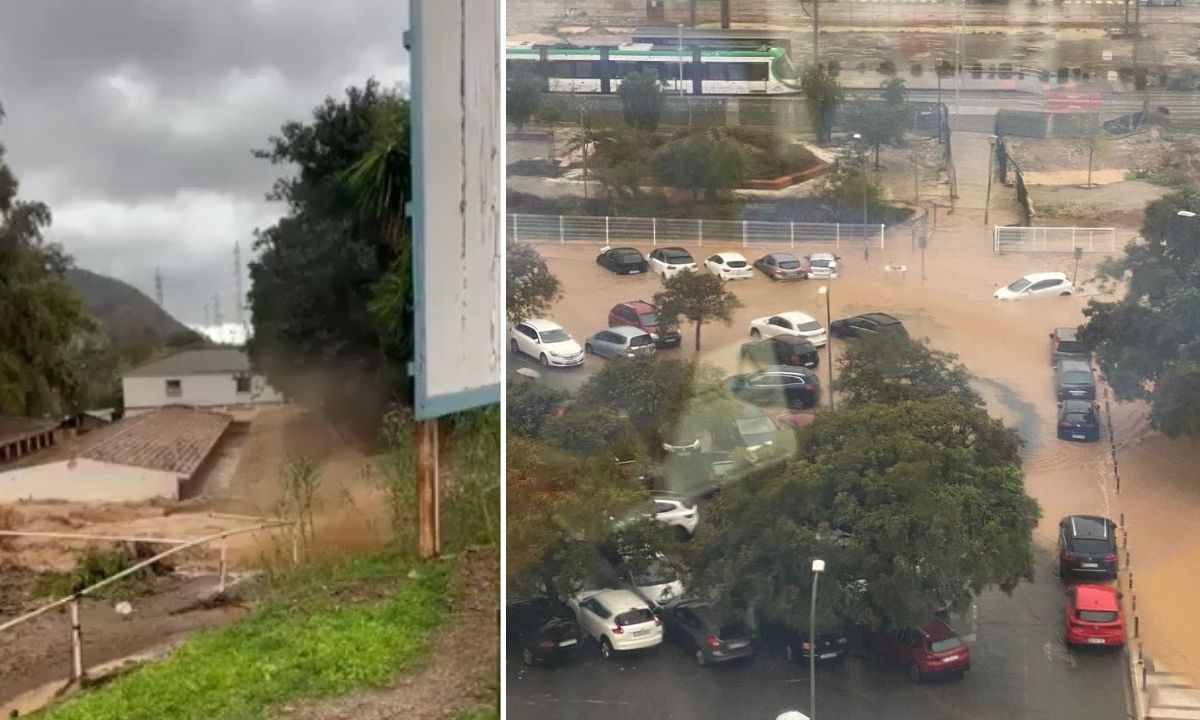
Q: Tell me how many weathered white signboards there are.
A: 1